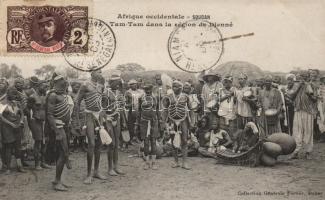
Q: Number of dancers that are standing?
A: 5